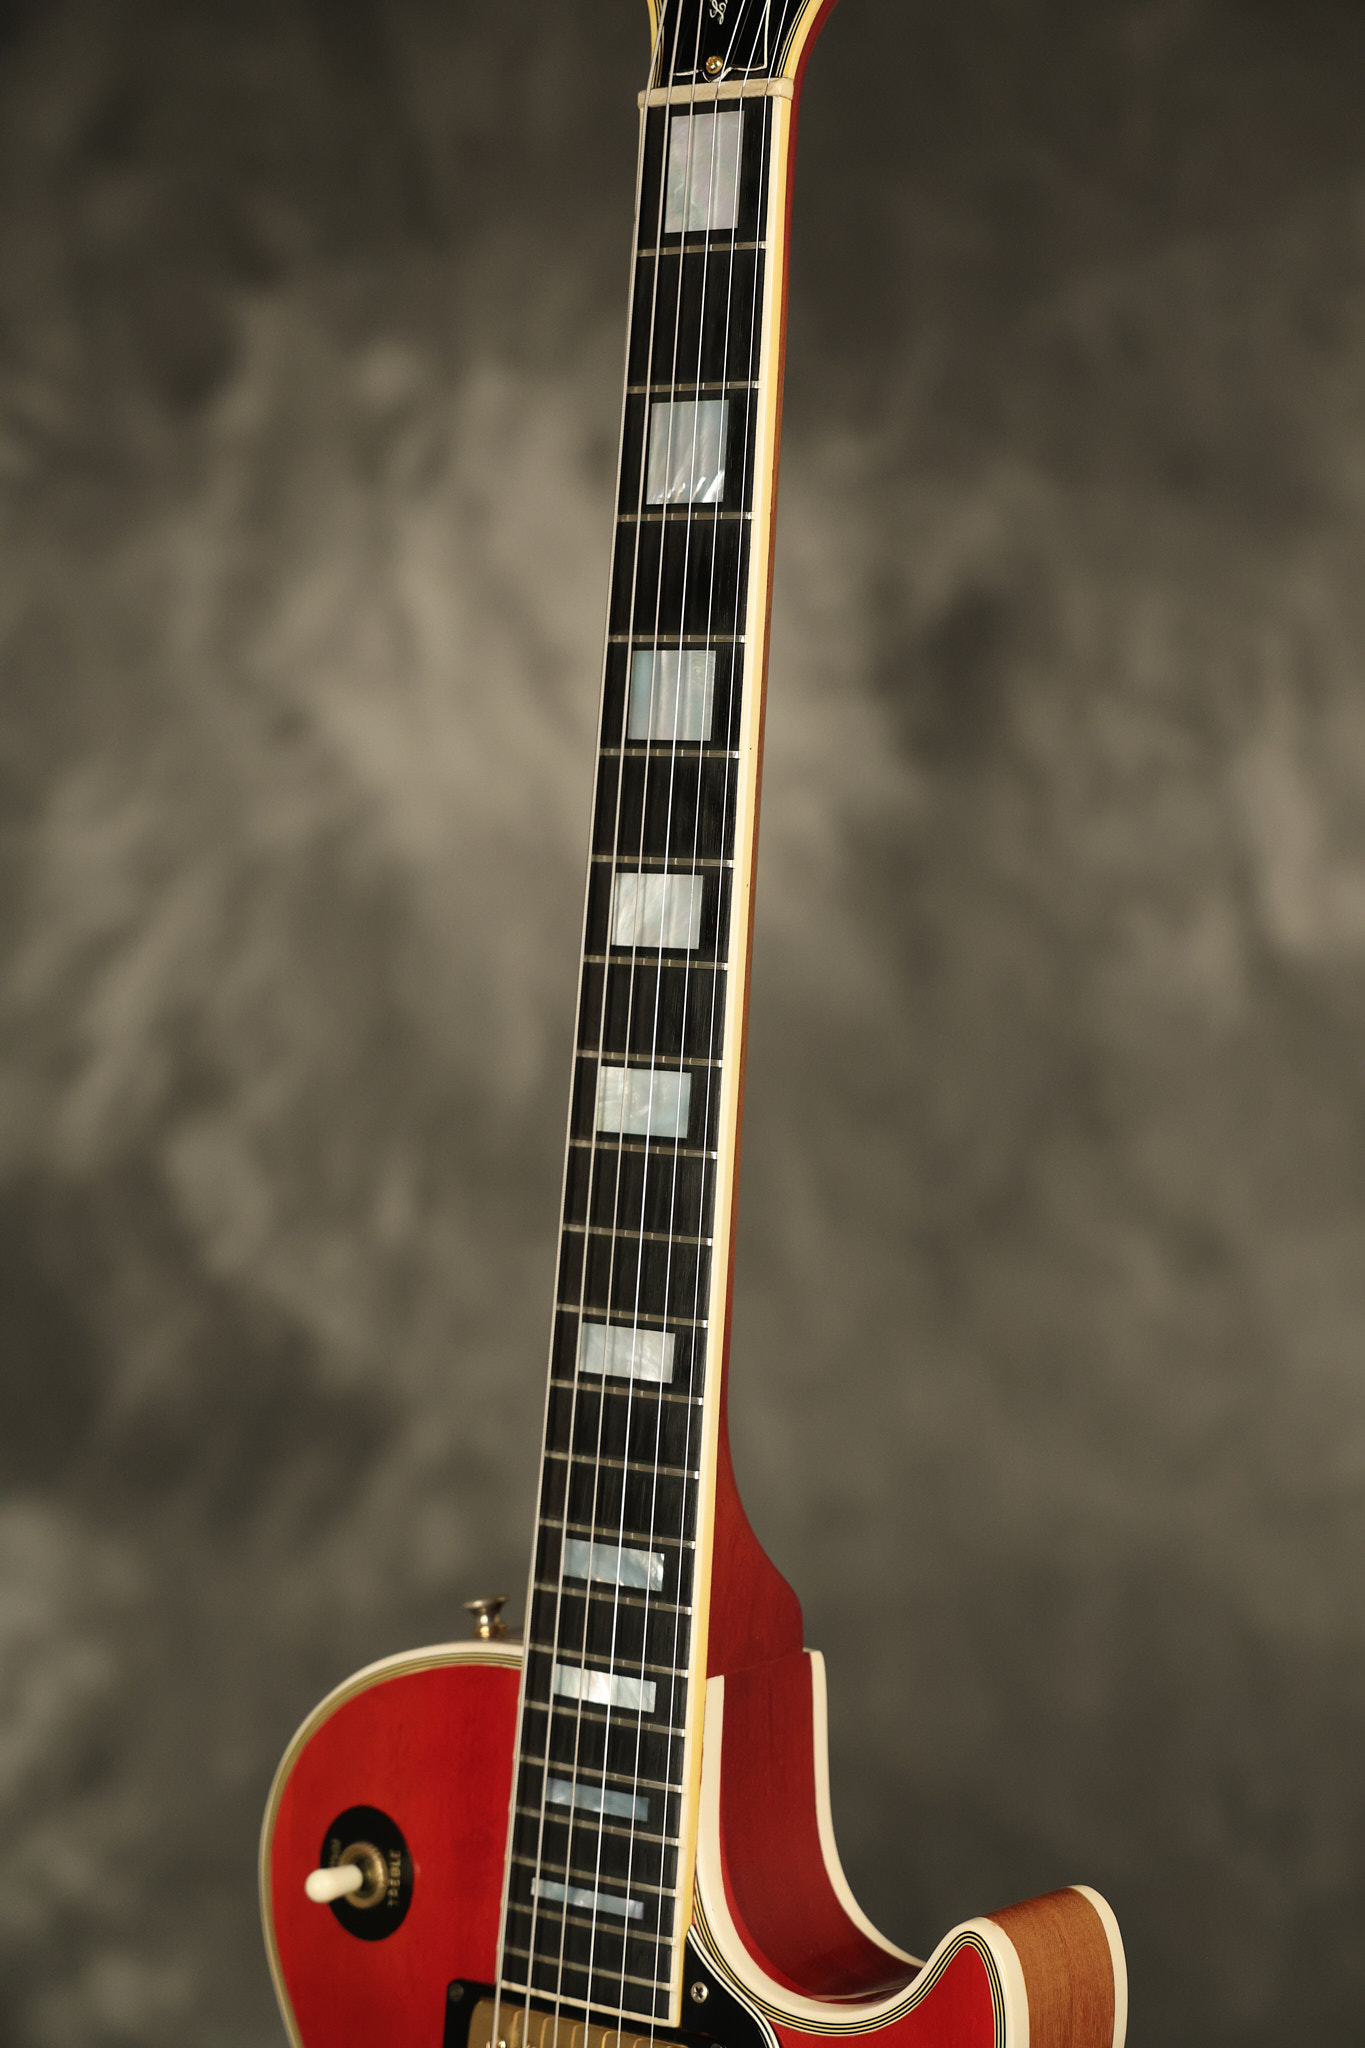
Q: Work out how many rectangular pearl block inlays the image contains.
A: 10